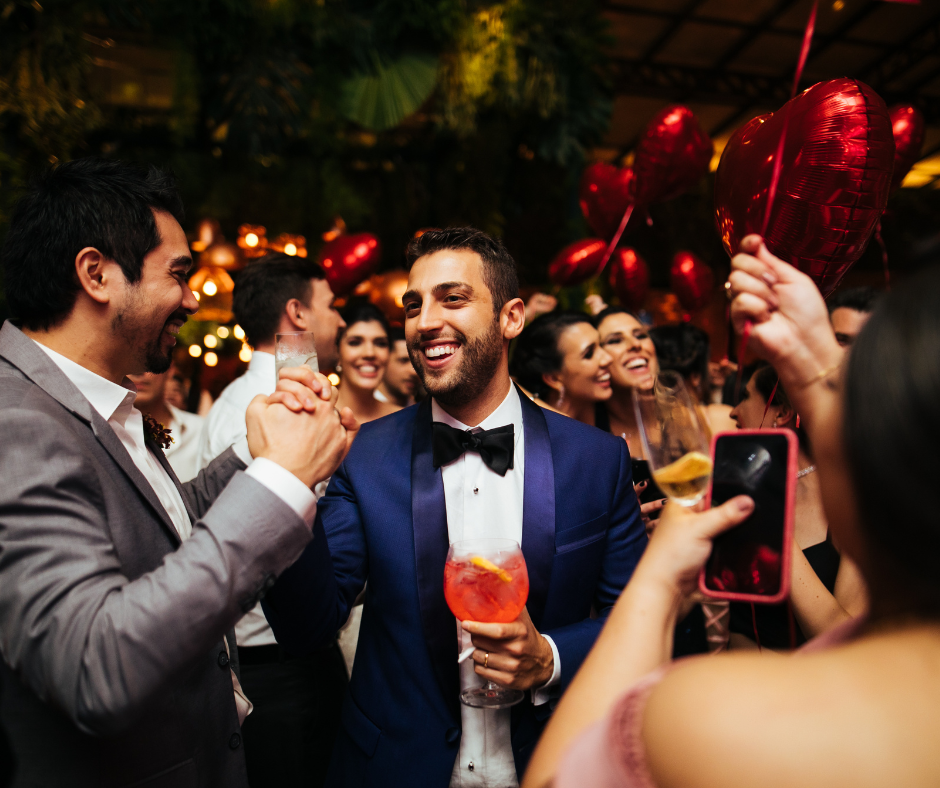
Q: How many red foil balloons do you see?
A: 8